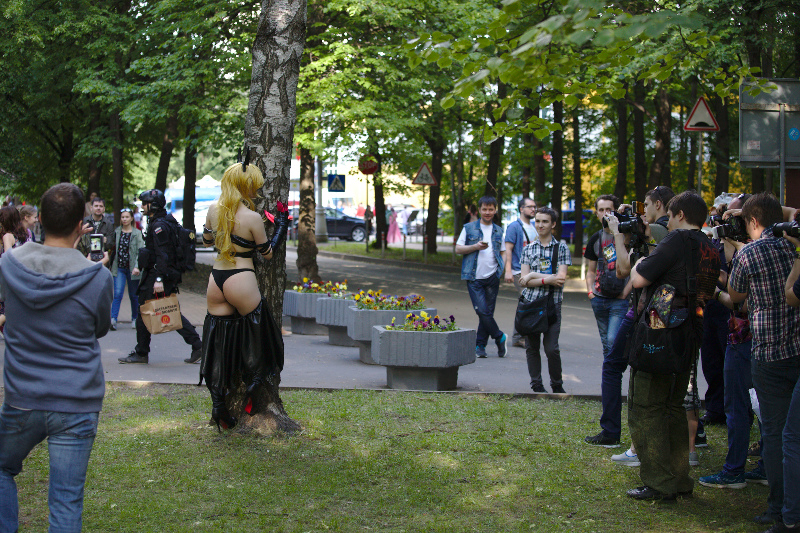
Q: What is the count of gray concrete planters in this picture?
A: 4